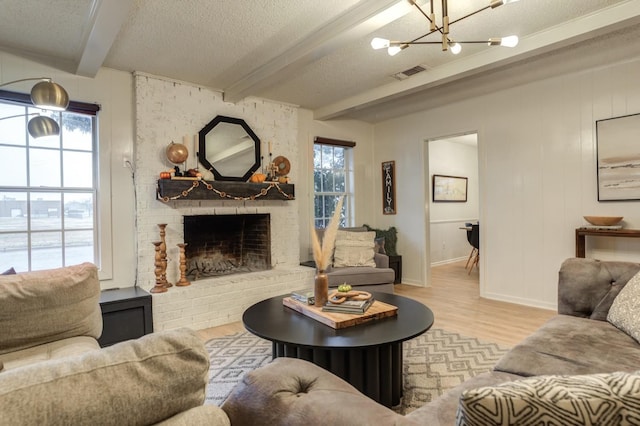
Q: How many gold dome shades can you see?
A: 2